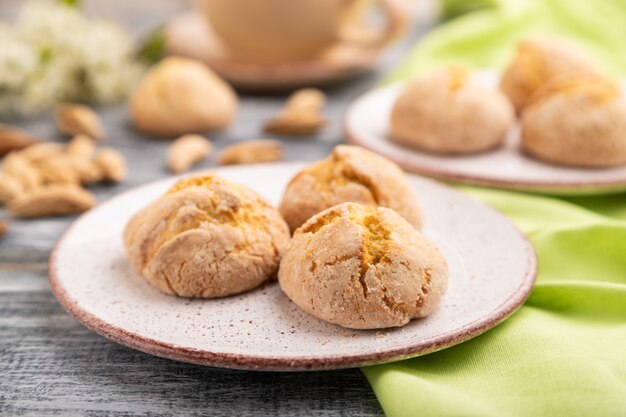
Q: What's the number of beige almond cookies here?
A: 7